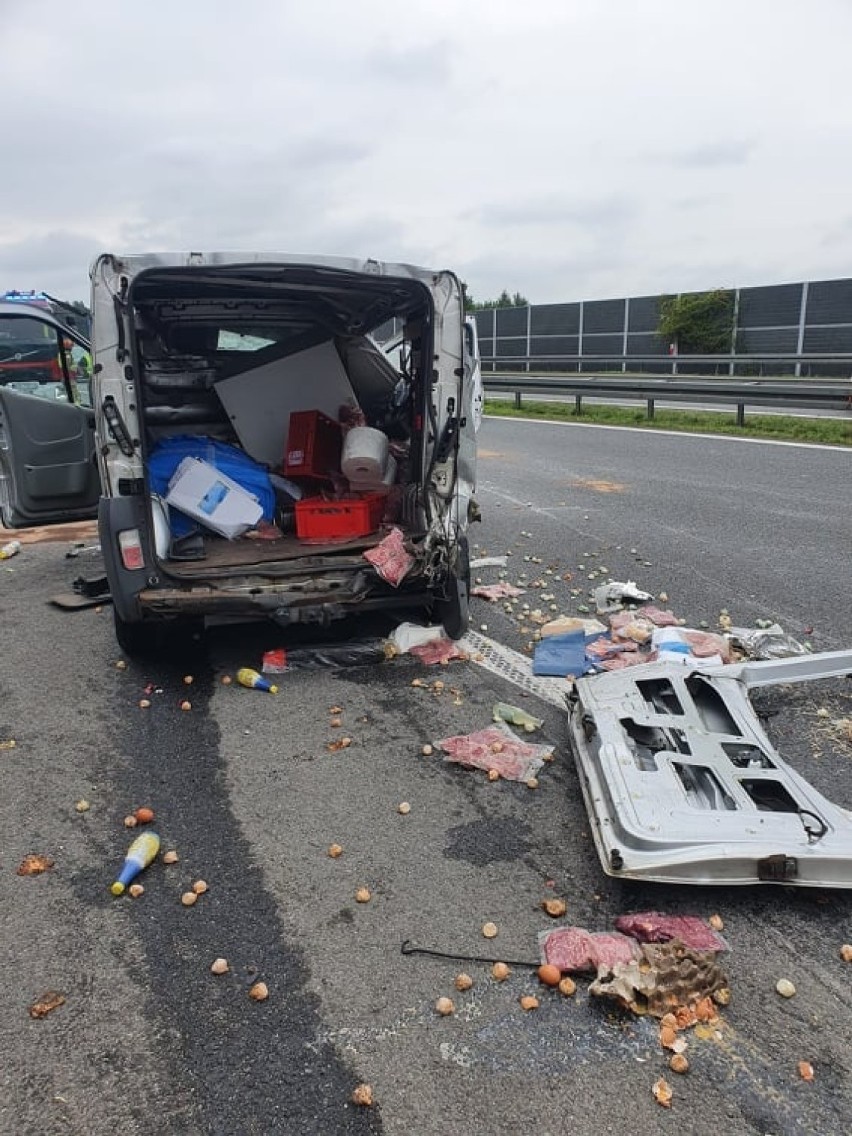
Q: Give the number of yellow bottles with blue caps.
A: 2